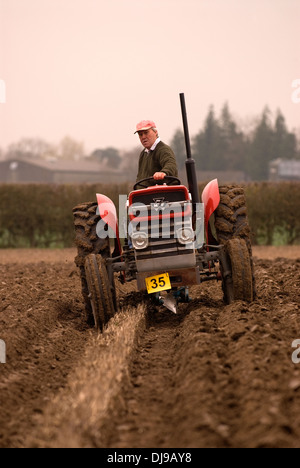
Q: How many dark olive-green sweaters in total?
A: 1